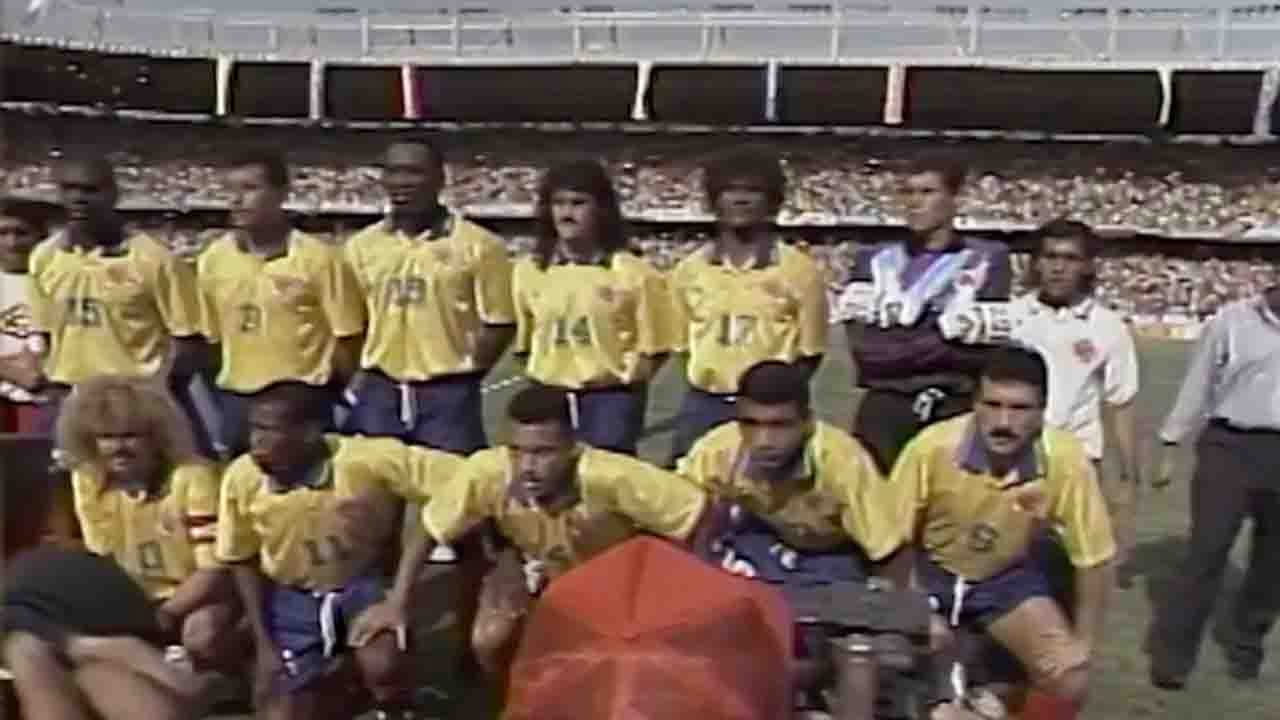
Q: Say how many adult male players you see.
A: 11